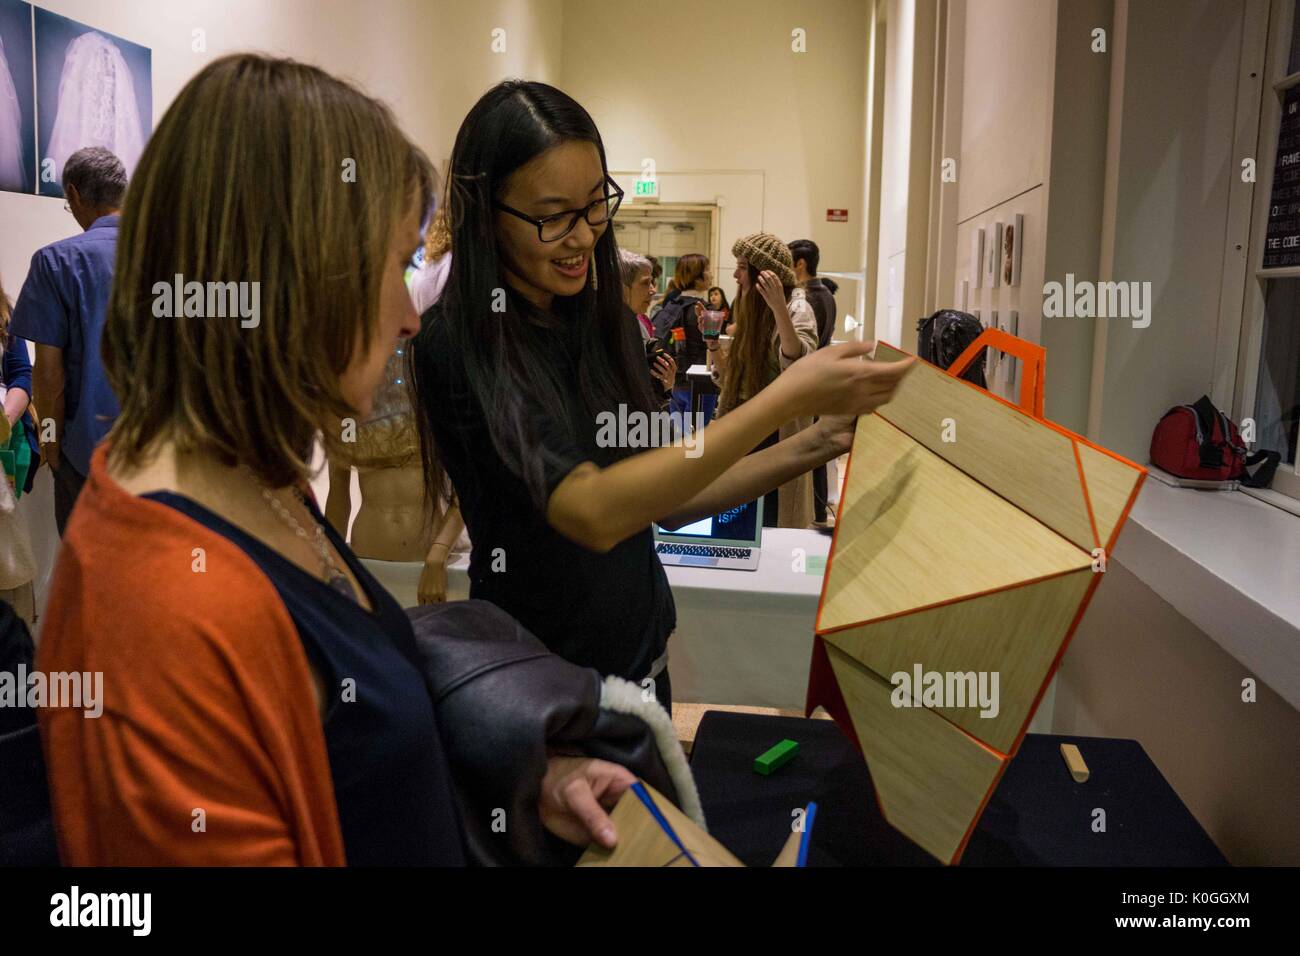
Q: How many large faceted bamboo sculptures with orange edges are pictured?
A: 1